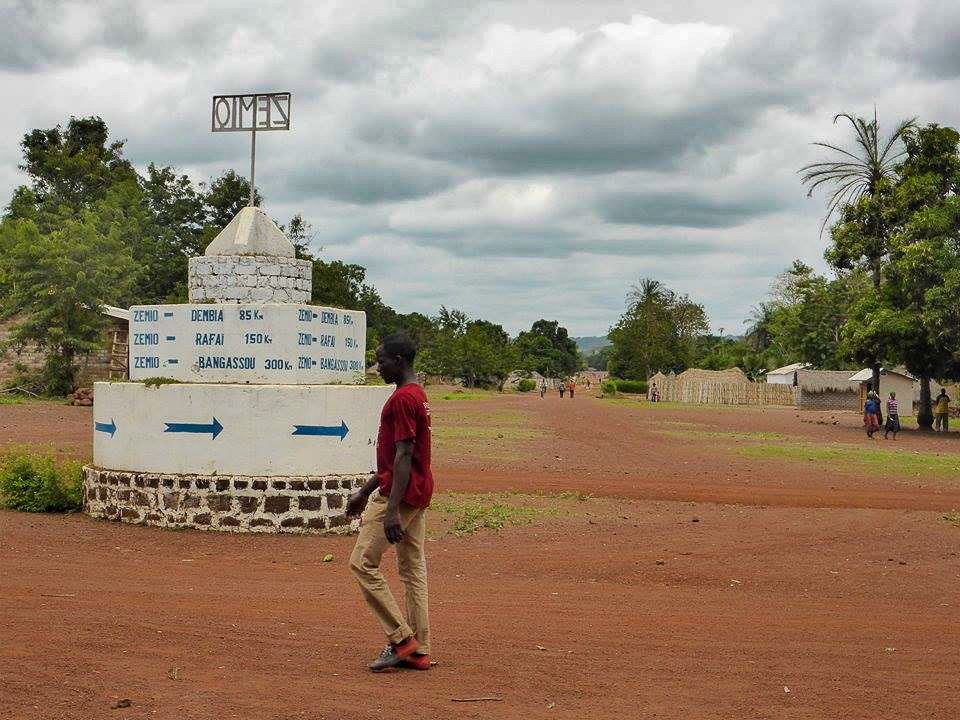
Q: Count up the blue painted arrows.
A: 3